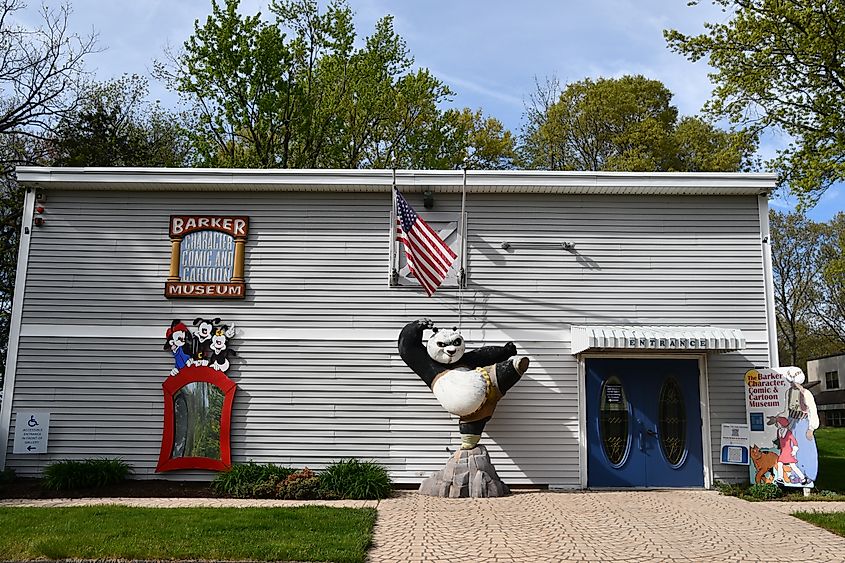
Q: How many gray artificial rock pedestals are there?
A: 1